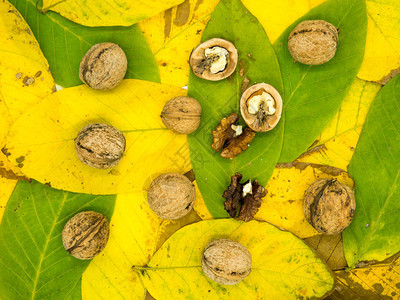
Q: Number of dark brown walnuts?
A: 2